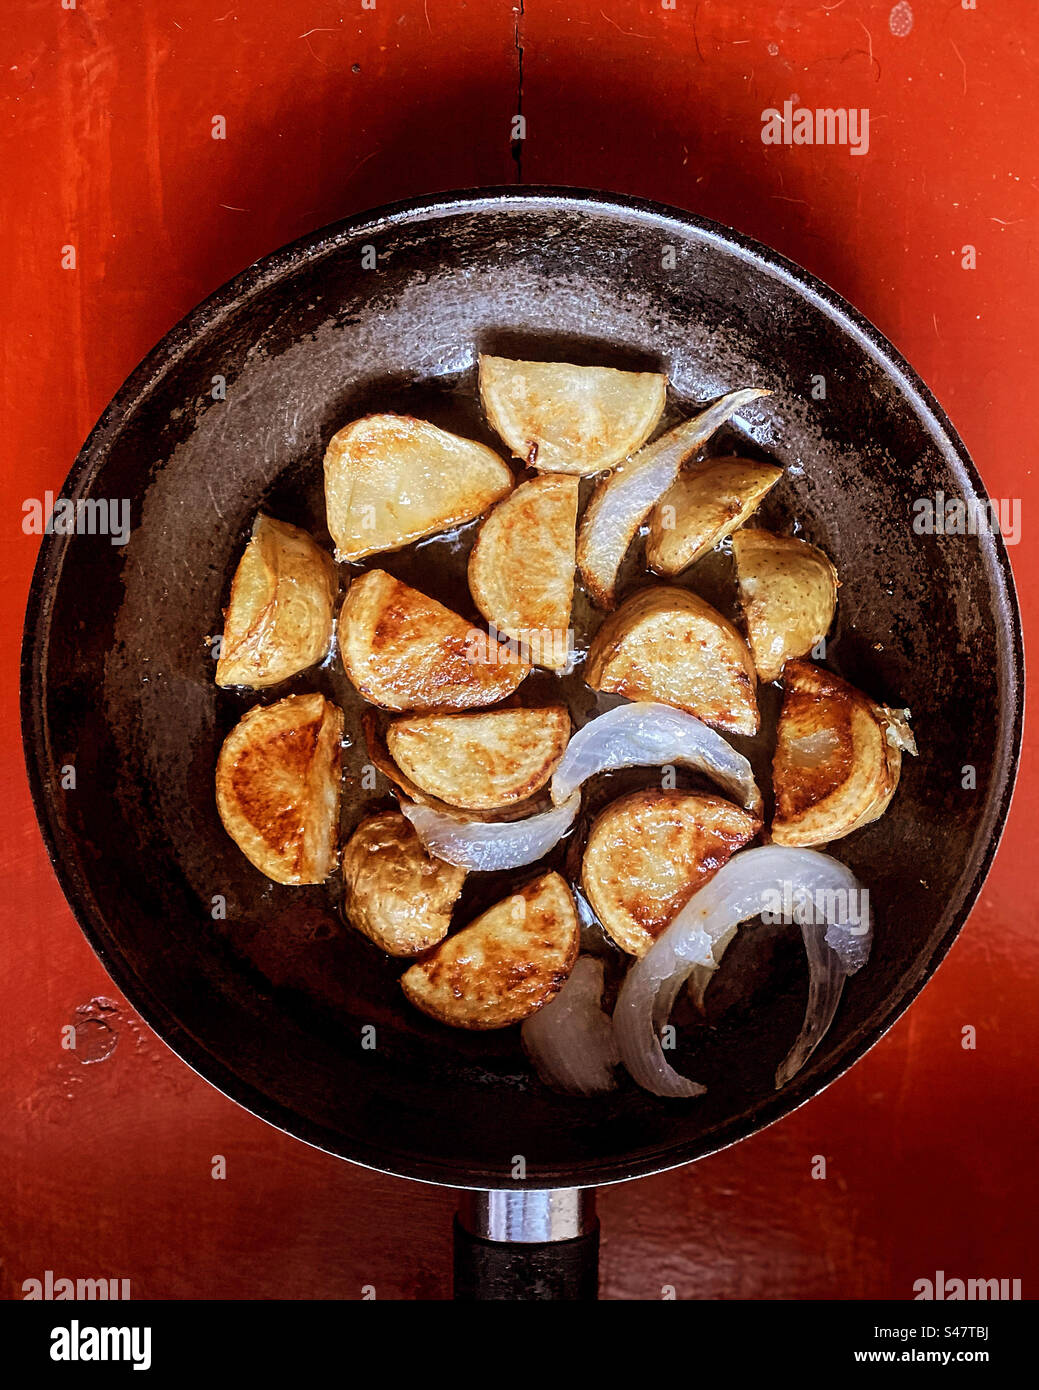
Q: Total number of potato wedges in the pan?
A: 14